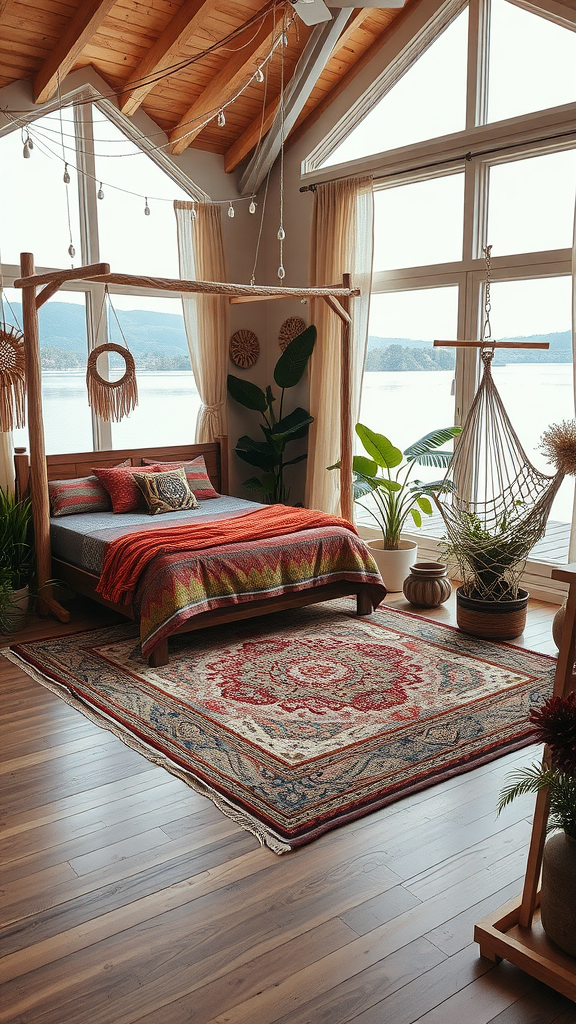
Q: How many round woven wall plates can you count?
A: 2